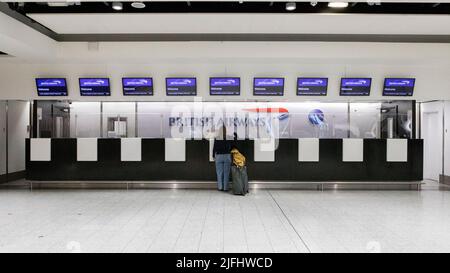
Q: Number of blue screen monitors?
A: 9